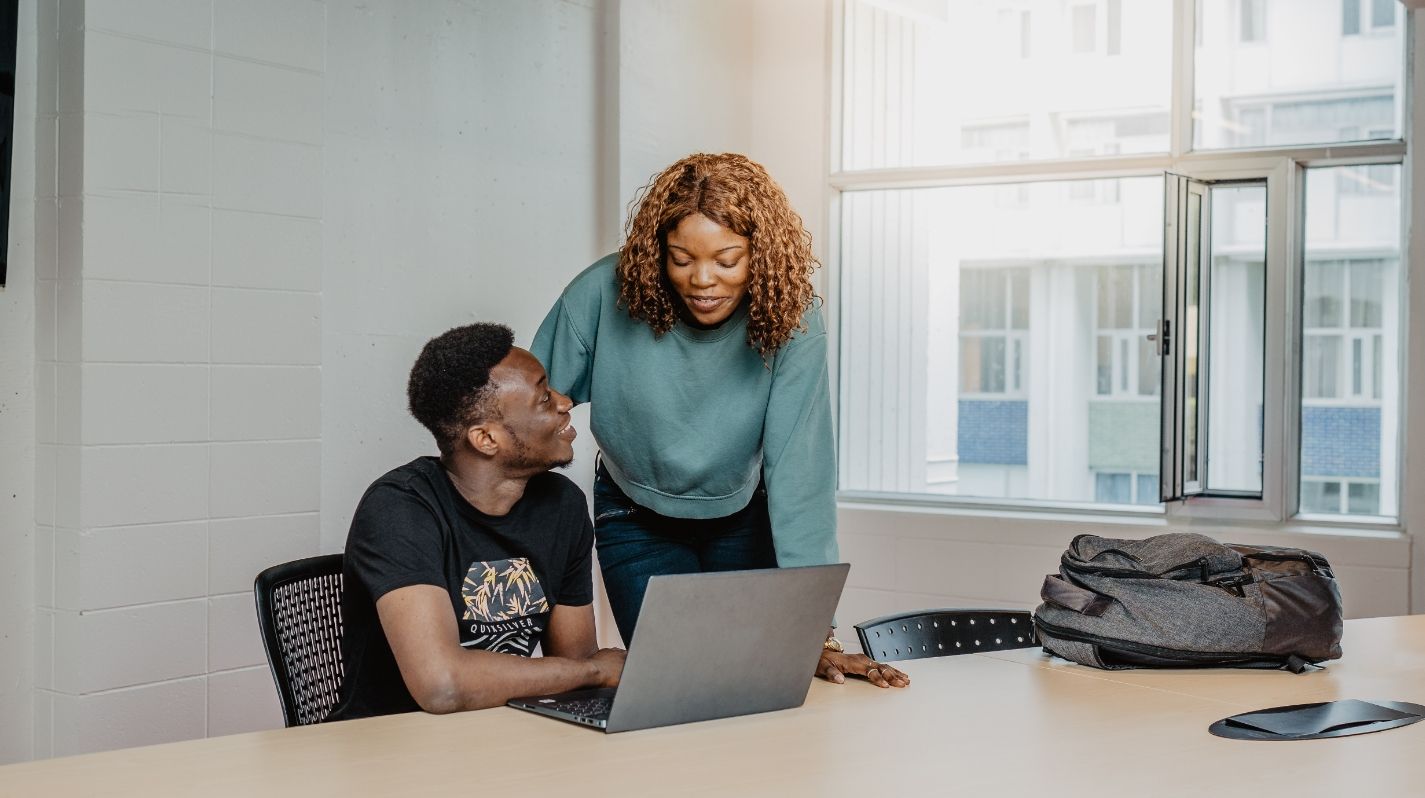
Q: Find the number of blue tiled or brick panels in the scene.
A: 2